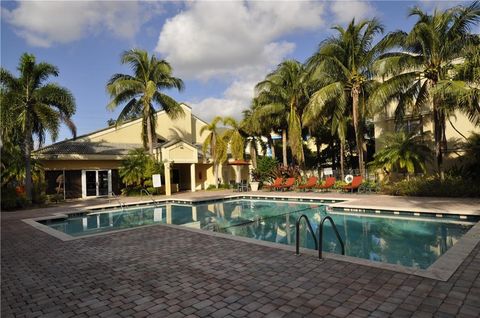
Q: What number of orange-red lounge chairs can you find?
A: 5